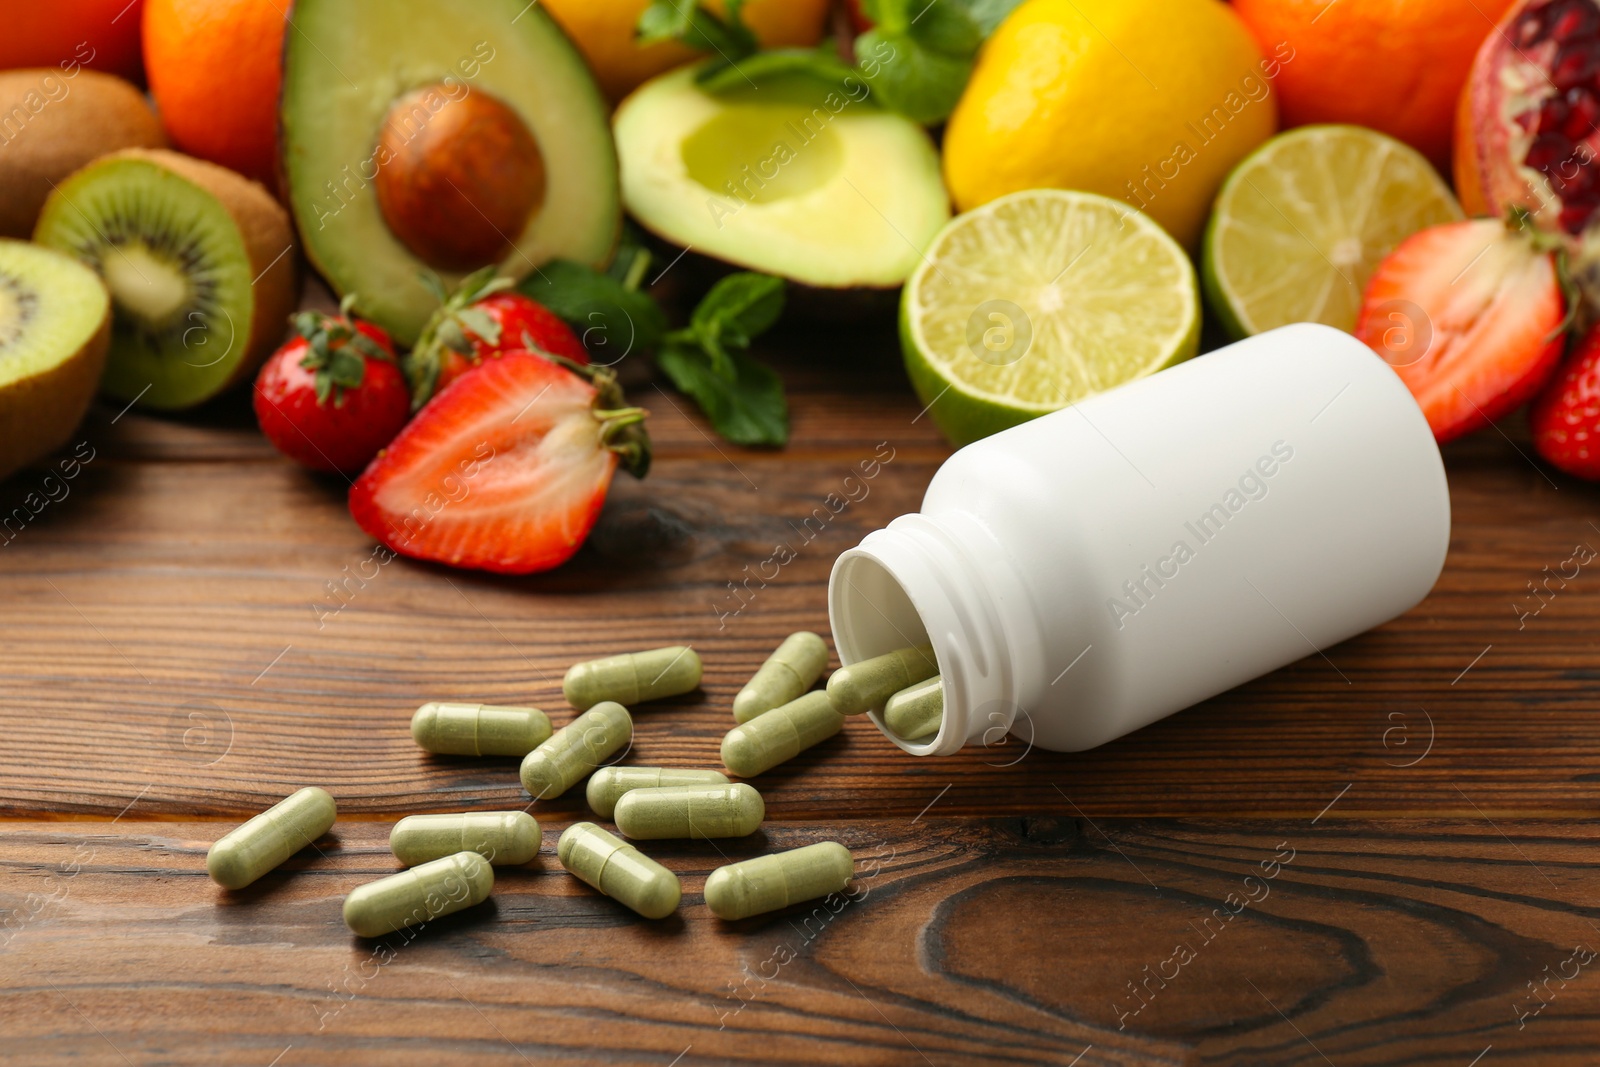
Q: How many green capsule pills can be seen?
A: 14